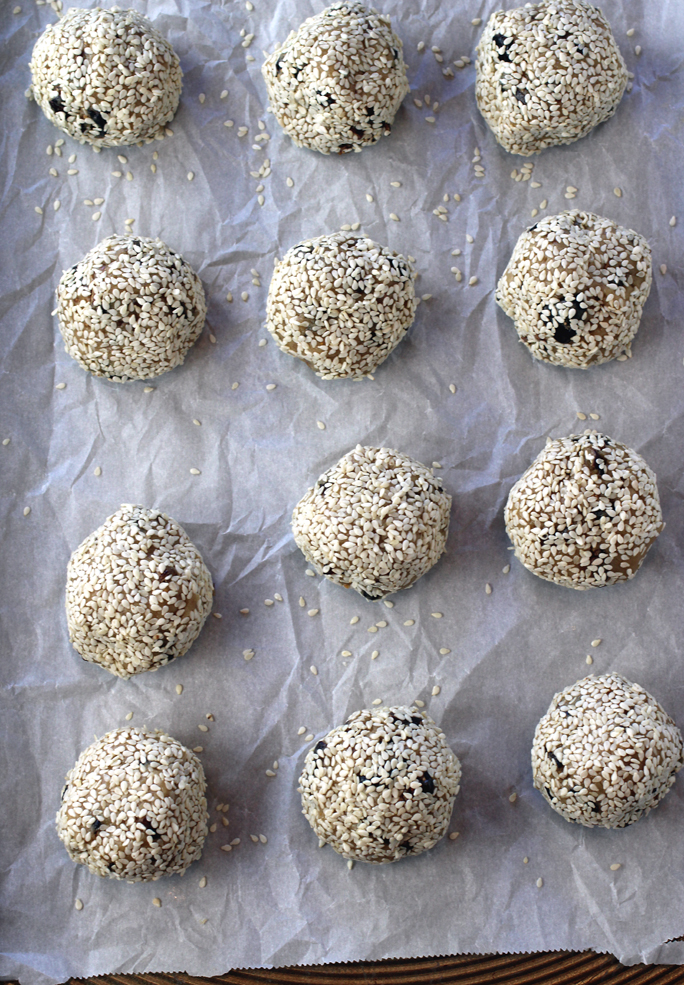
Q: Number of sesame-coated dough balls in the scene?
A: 12